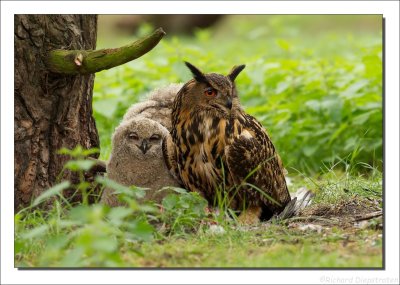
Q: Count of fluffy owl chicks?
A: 2